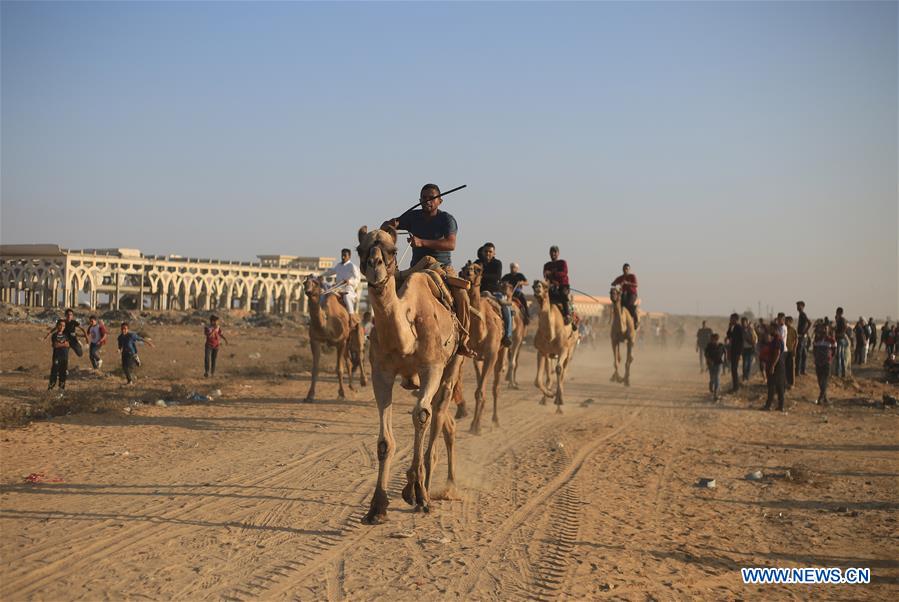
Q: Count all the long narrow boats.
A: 0